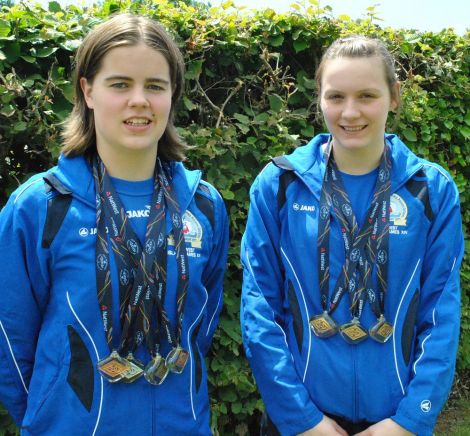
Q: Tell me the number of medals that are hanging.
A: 7